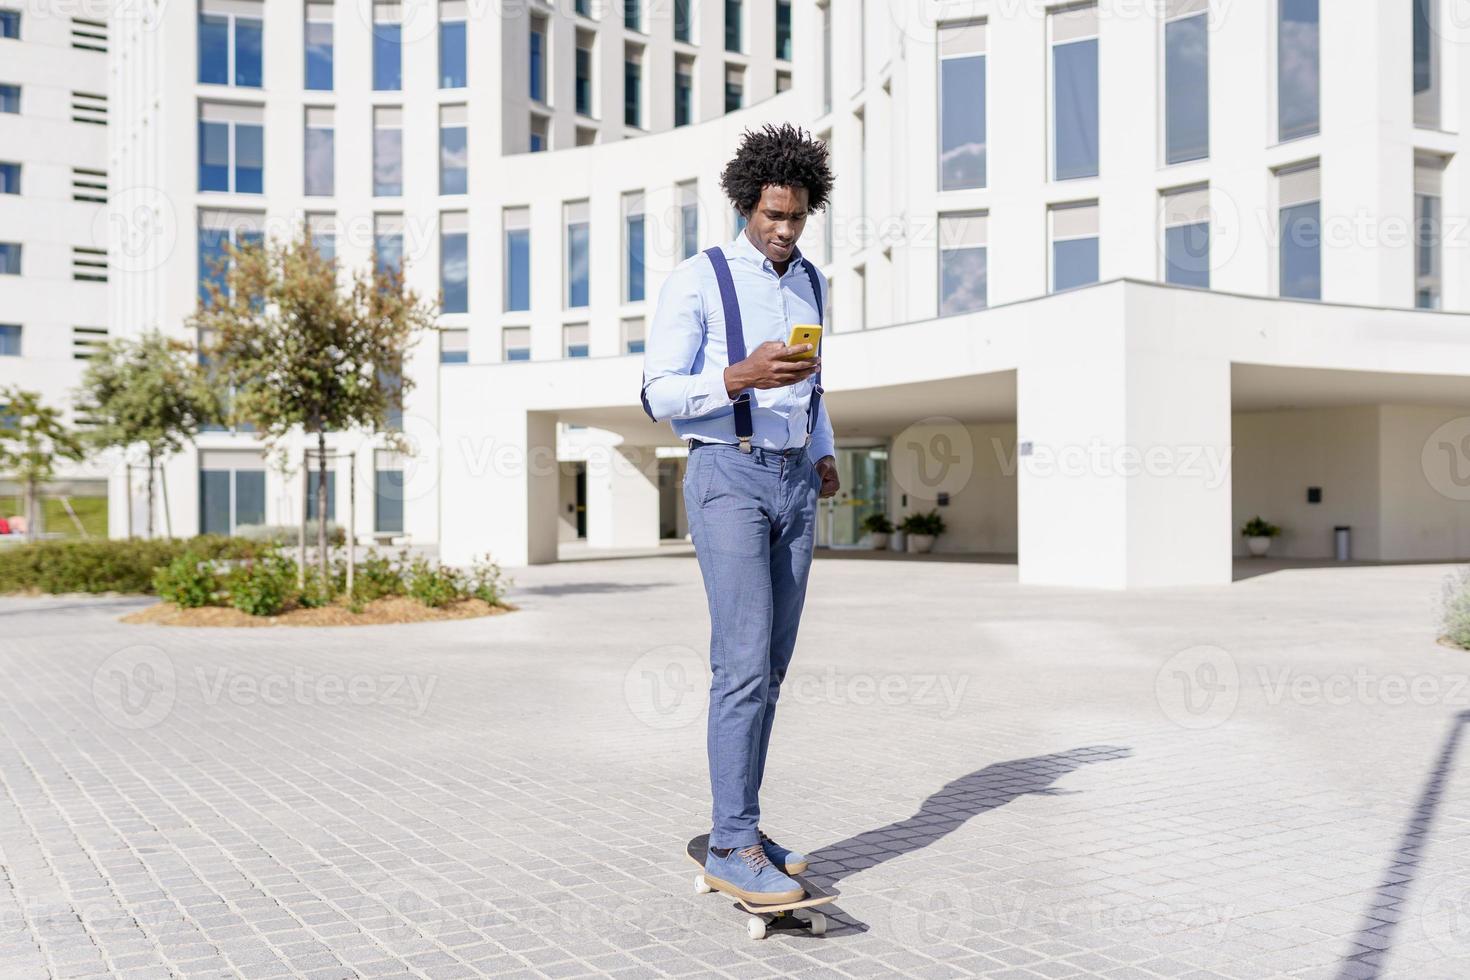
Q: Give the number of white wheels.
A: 3